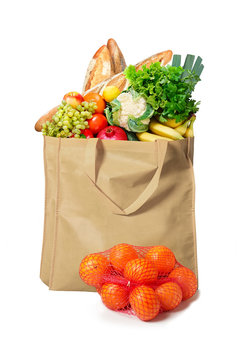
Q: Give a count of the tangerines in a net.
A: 8